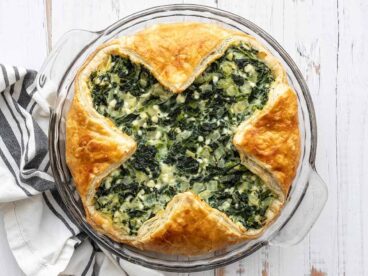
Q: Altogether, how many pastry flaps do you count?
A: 4